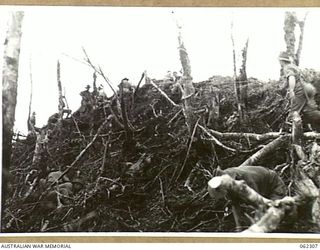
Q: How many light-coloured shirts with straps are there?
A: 1